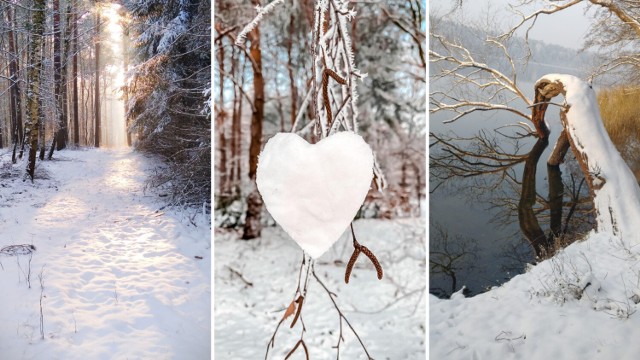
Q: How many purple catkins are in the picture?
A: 0